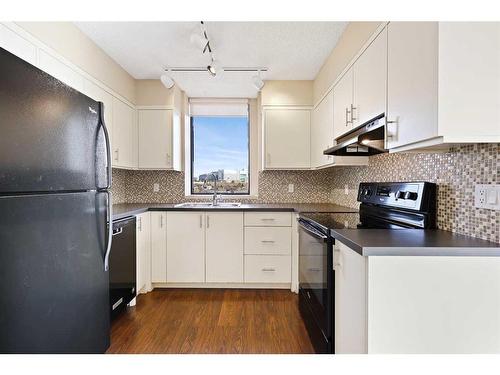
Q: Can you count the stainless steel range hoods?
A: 1